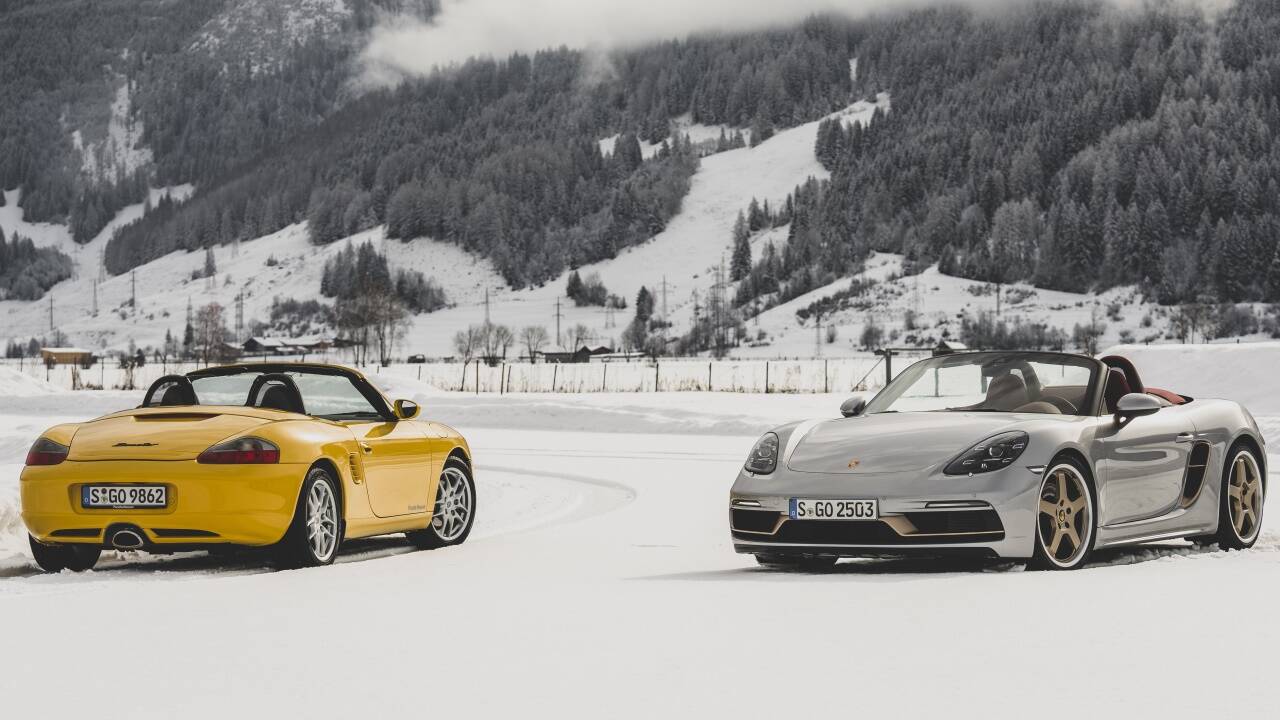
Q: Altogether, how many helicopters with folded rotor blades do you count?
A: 0